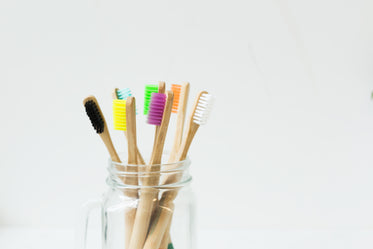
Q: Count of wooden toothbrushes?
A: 7